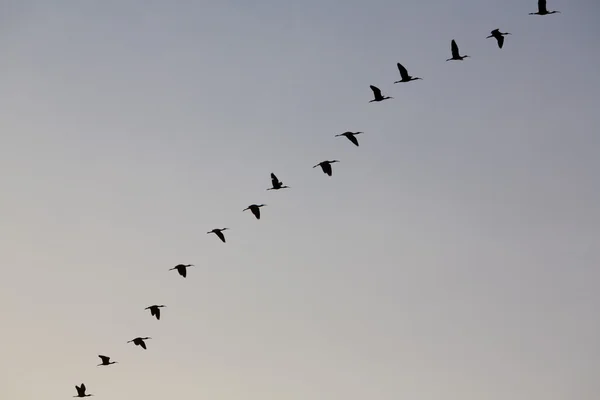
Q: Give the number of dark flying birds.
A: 15